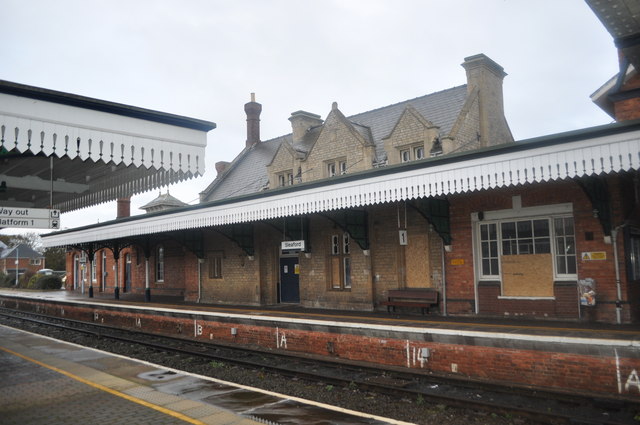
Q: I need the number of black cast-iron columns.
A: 3